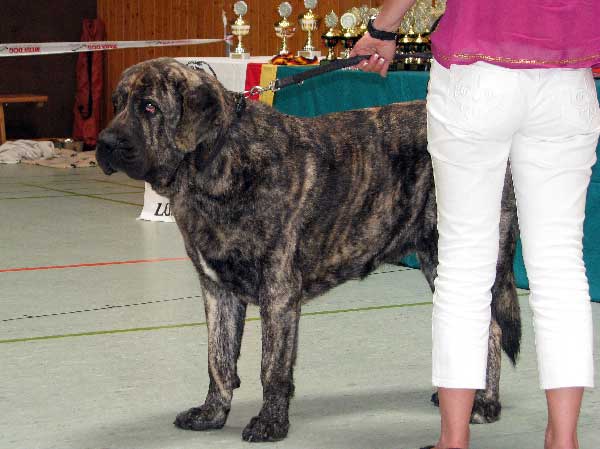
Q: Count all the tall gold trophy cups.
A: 3